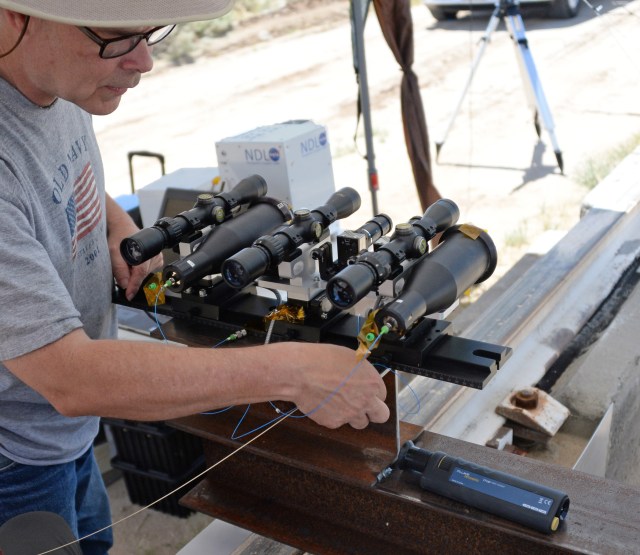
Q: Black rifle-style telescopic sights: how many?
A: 3